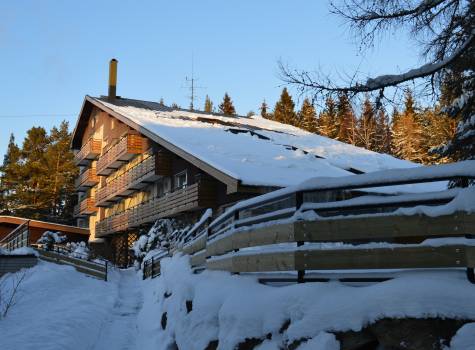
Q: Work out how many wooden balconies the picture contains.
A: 6